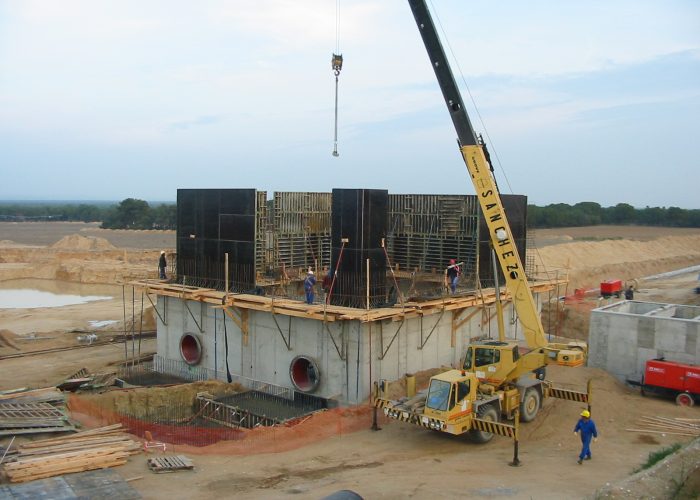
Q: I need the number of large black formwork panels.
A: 3